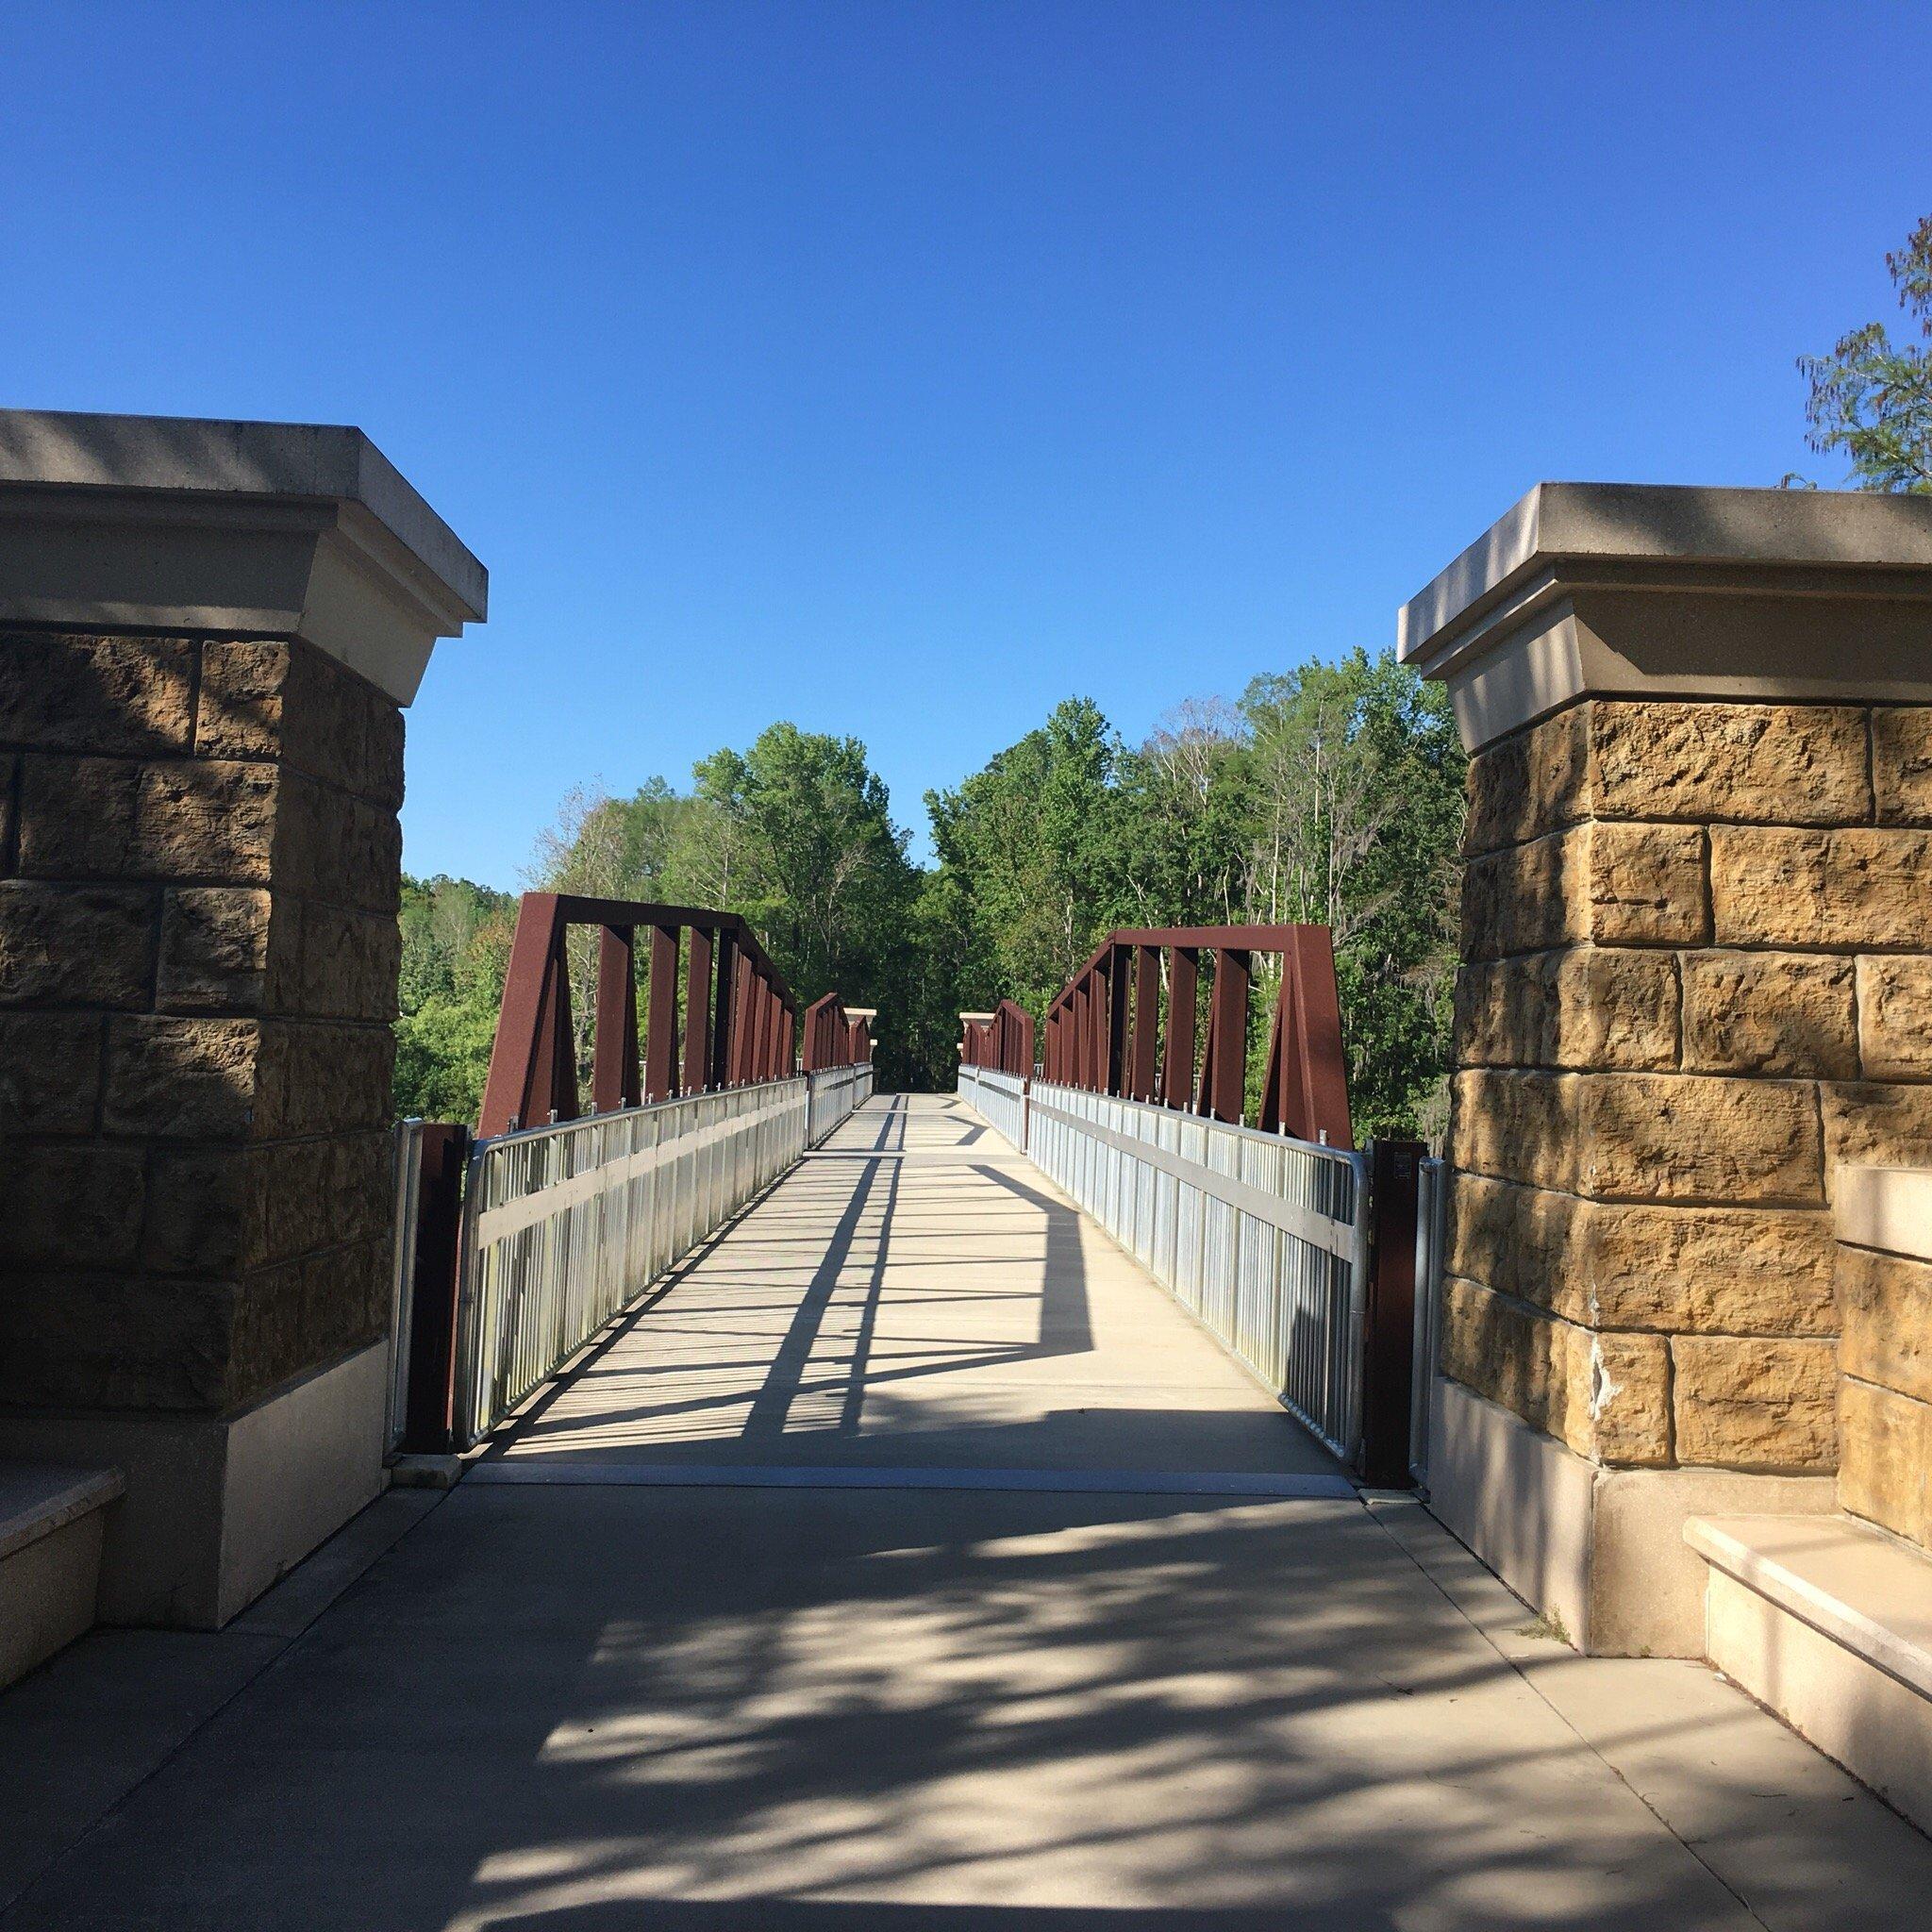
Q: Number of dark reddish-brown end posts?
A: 2